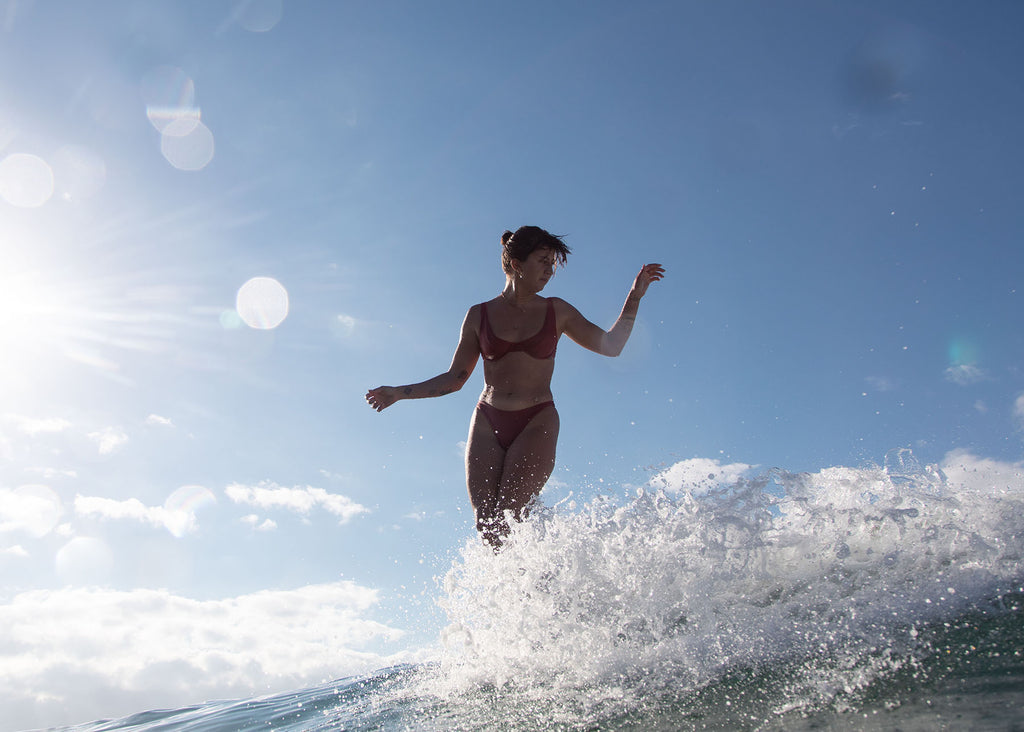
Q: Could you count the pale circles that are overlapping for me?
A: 3